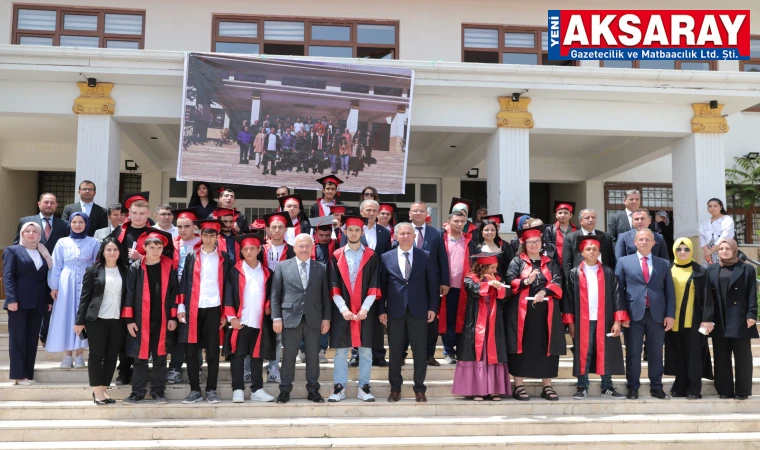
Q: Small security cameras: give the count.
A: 3